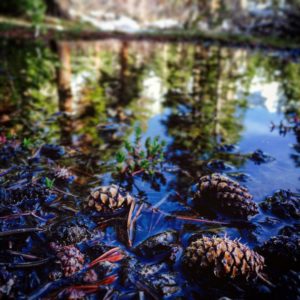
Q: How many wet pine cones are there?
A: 3